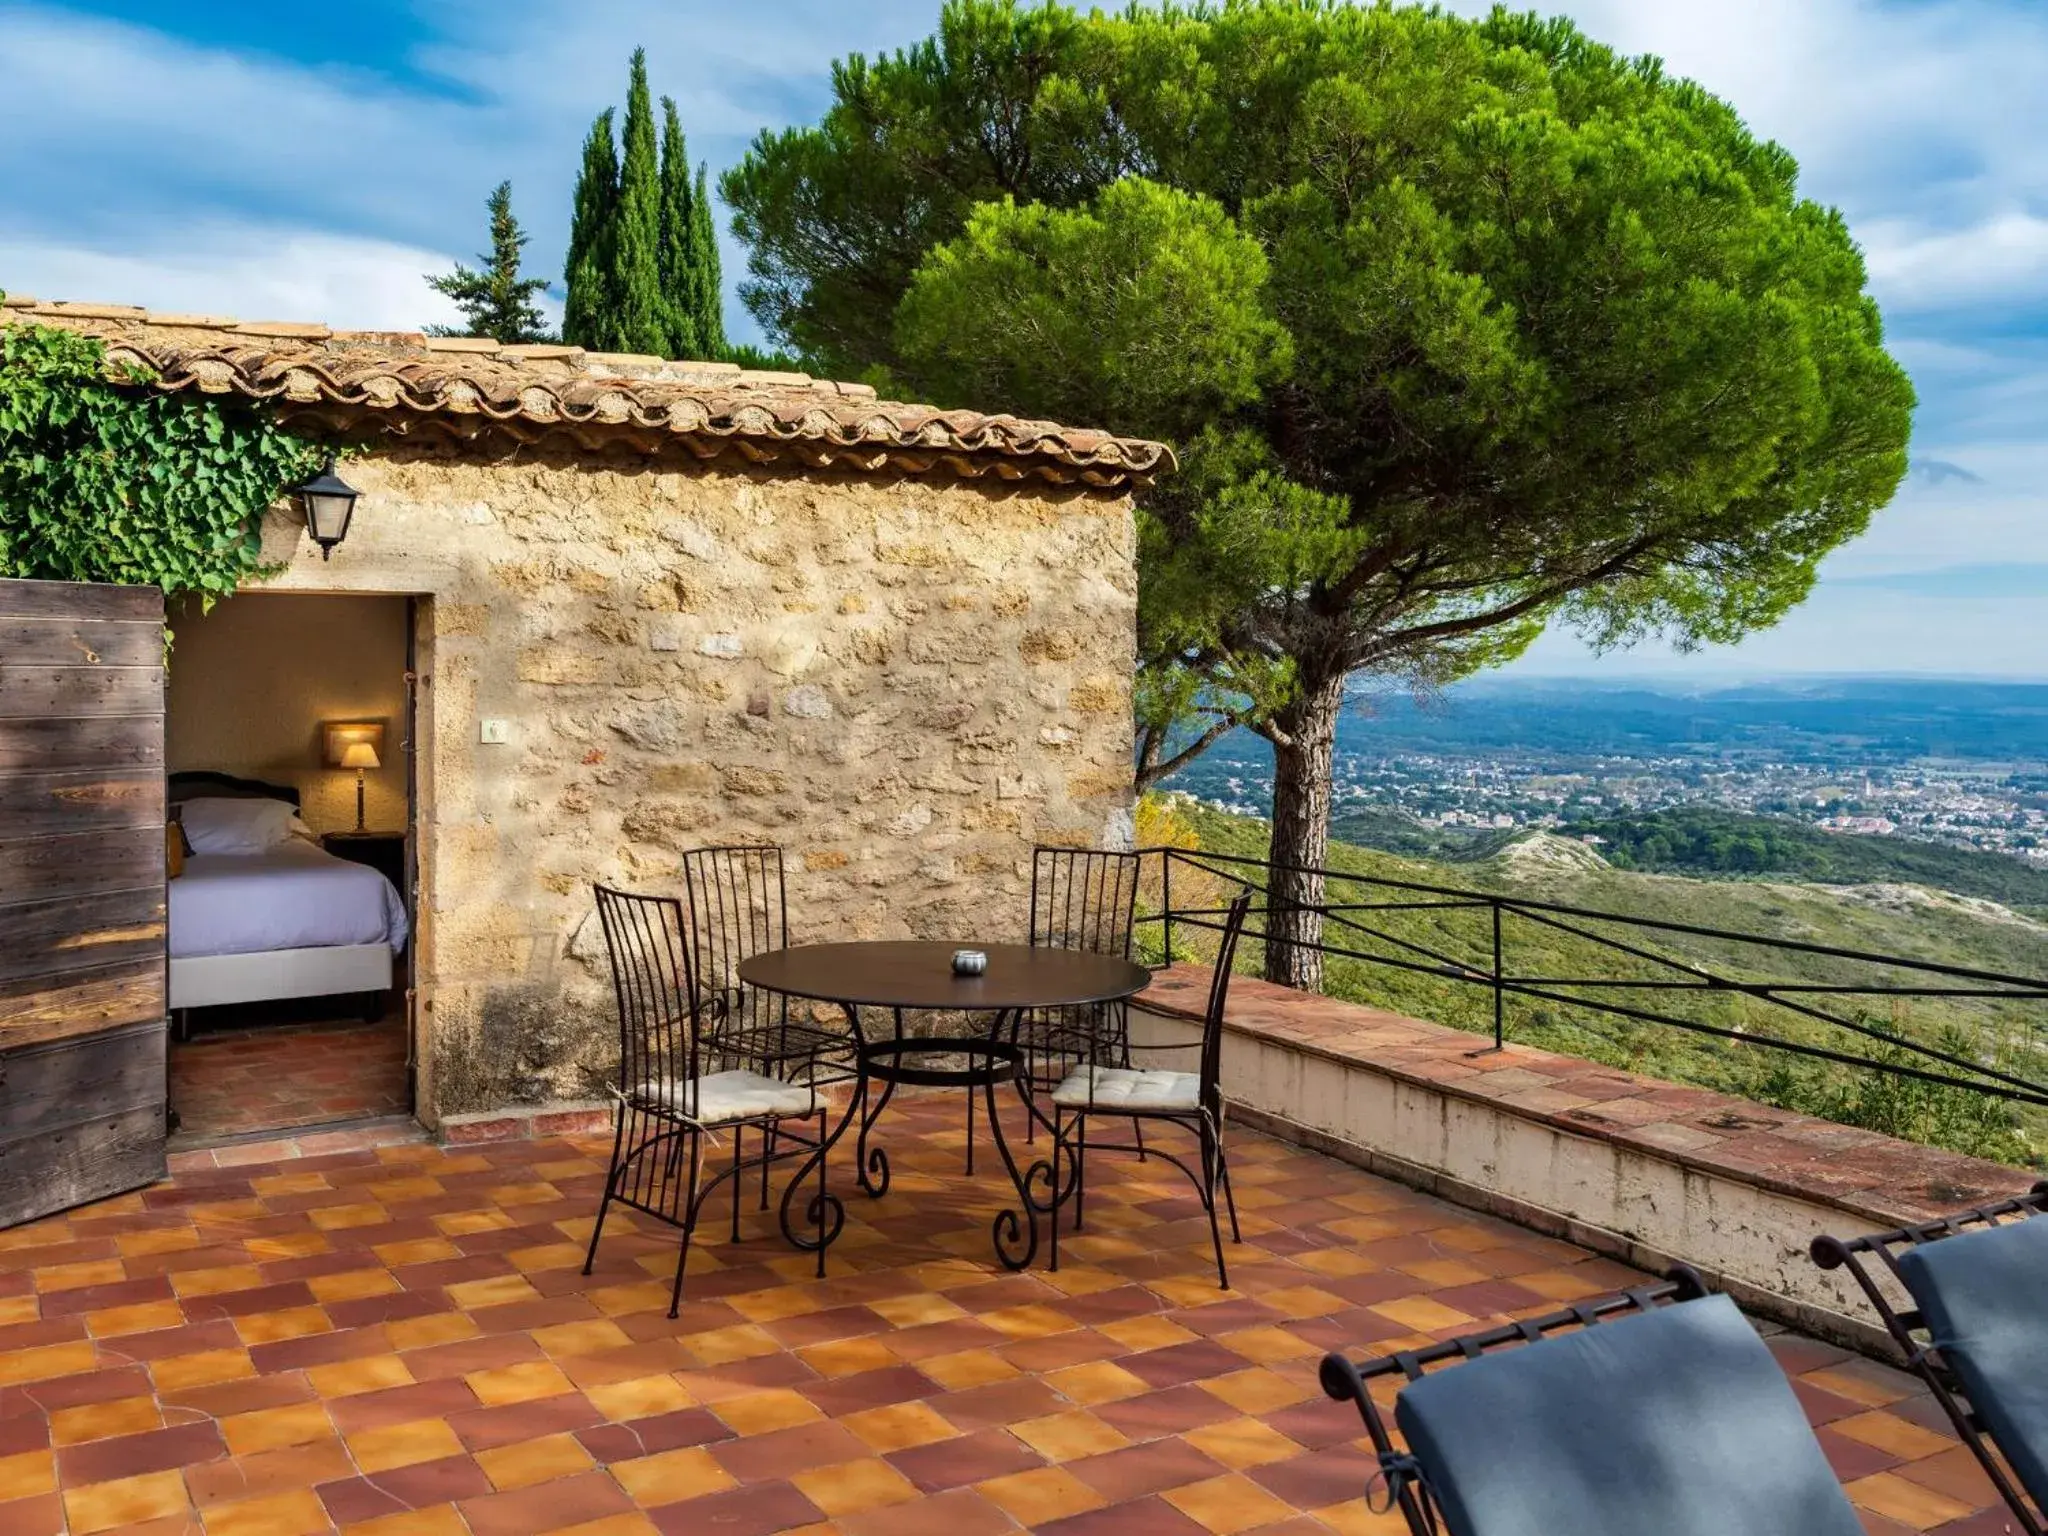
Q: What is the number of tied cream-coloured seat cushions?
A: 2